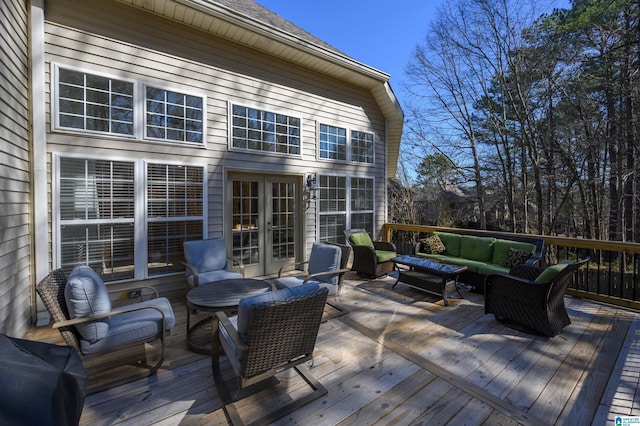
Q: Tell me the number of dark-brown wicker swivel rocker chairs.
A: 2